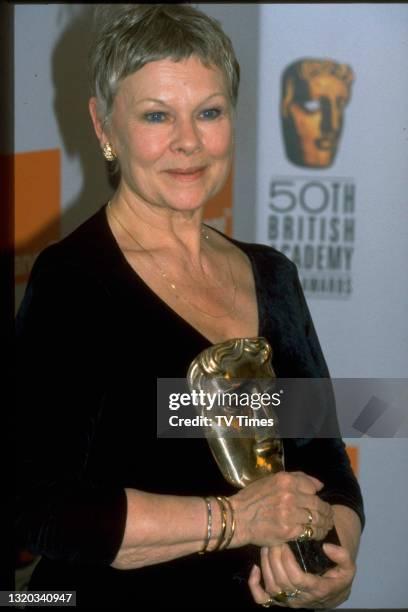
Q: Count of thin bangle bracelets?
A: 3